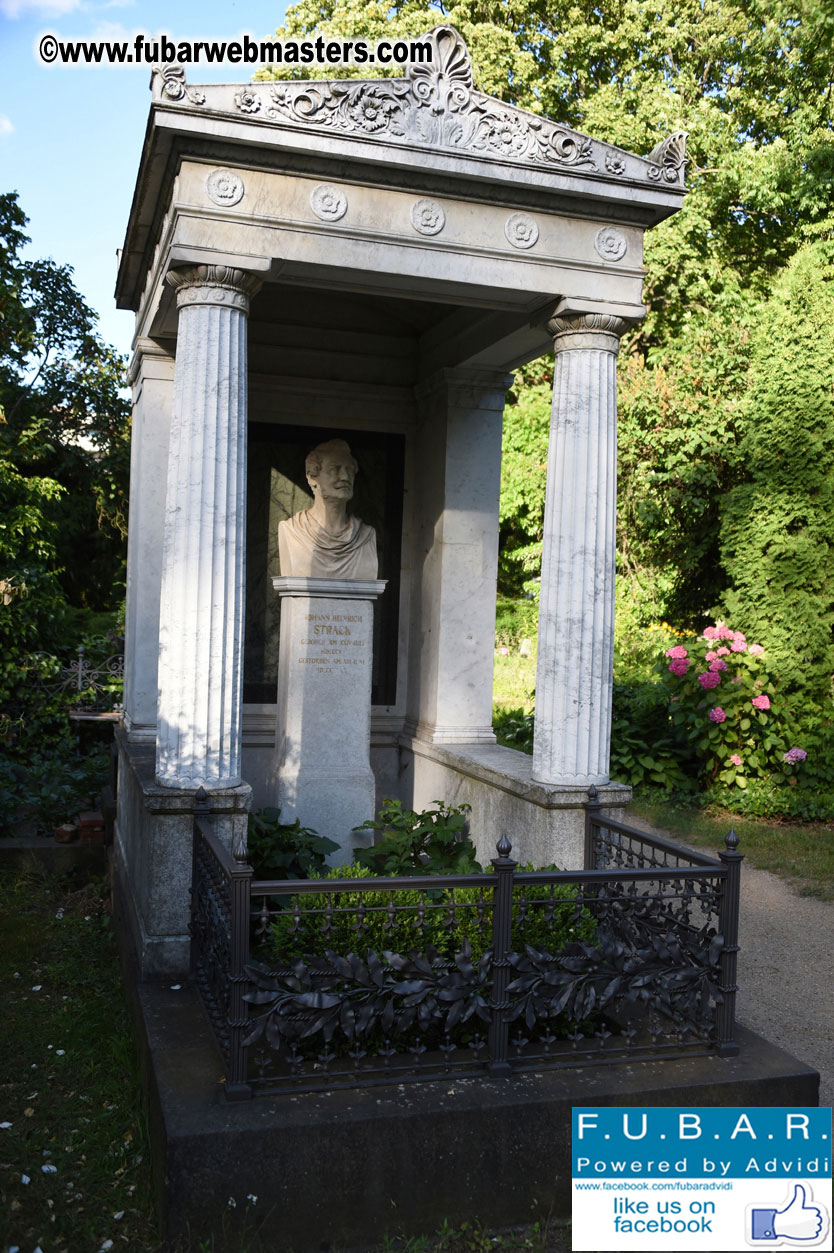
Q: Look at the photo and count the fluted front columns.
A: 2